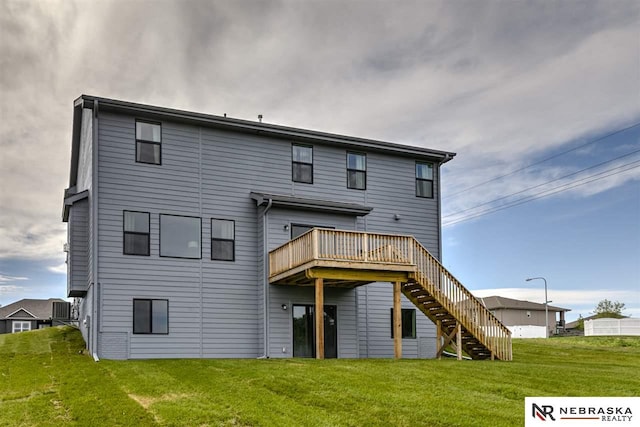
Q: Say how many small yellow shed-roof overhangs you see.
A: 0